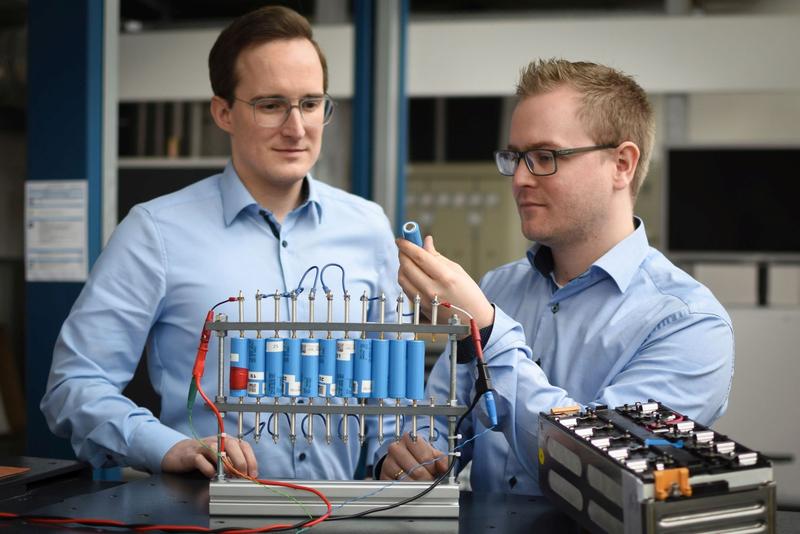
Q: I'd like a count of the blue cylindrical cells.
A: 12